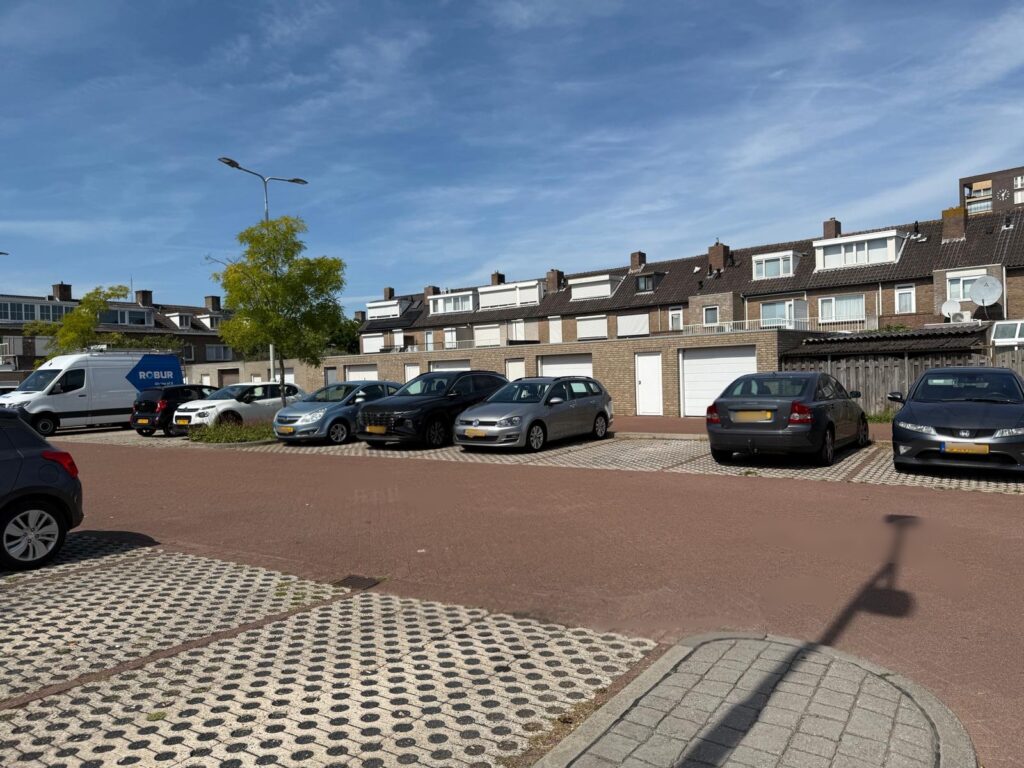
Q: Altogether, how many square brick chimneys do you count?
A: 12